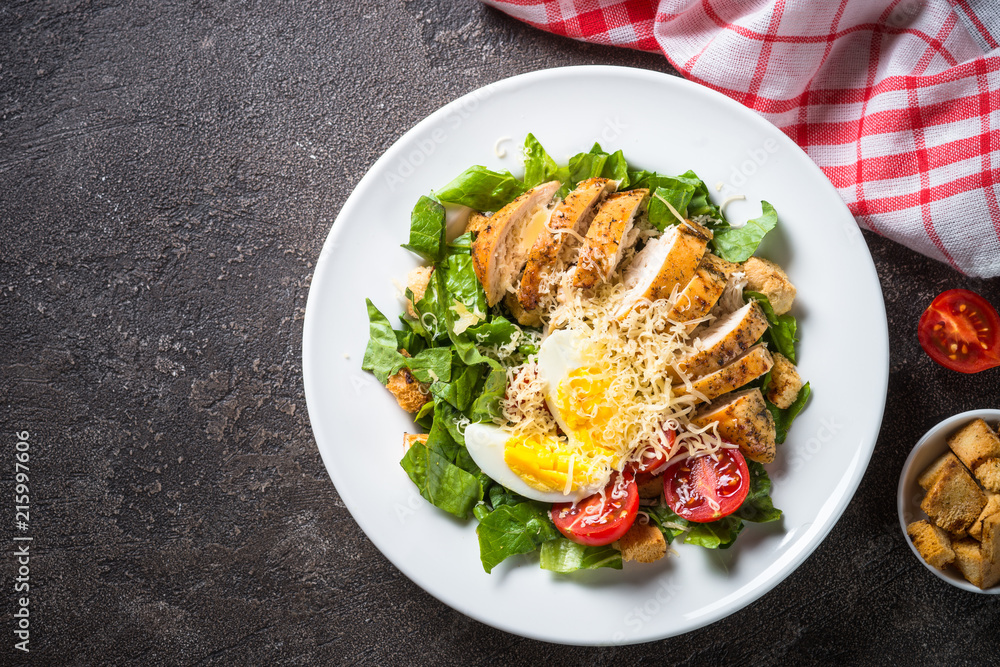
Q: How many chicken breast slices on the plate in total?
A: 8